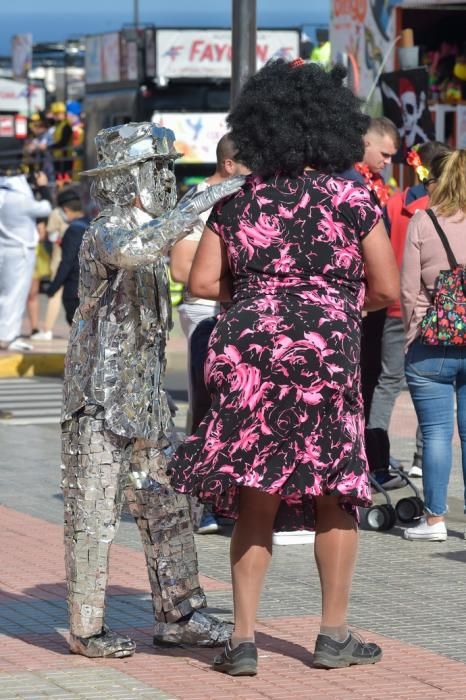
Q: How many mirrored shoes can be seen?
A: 2